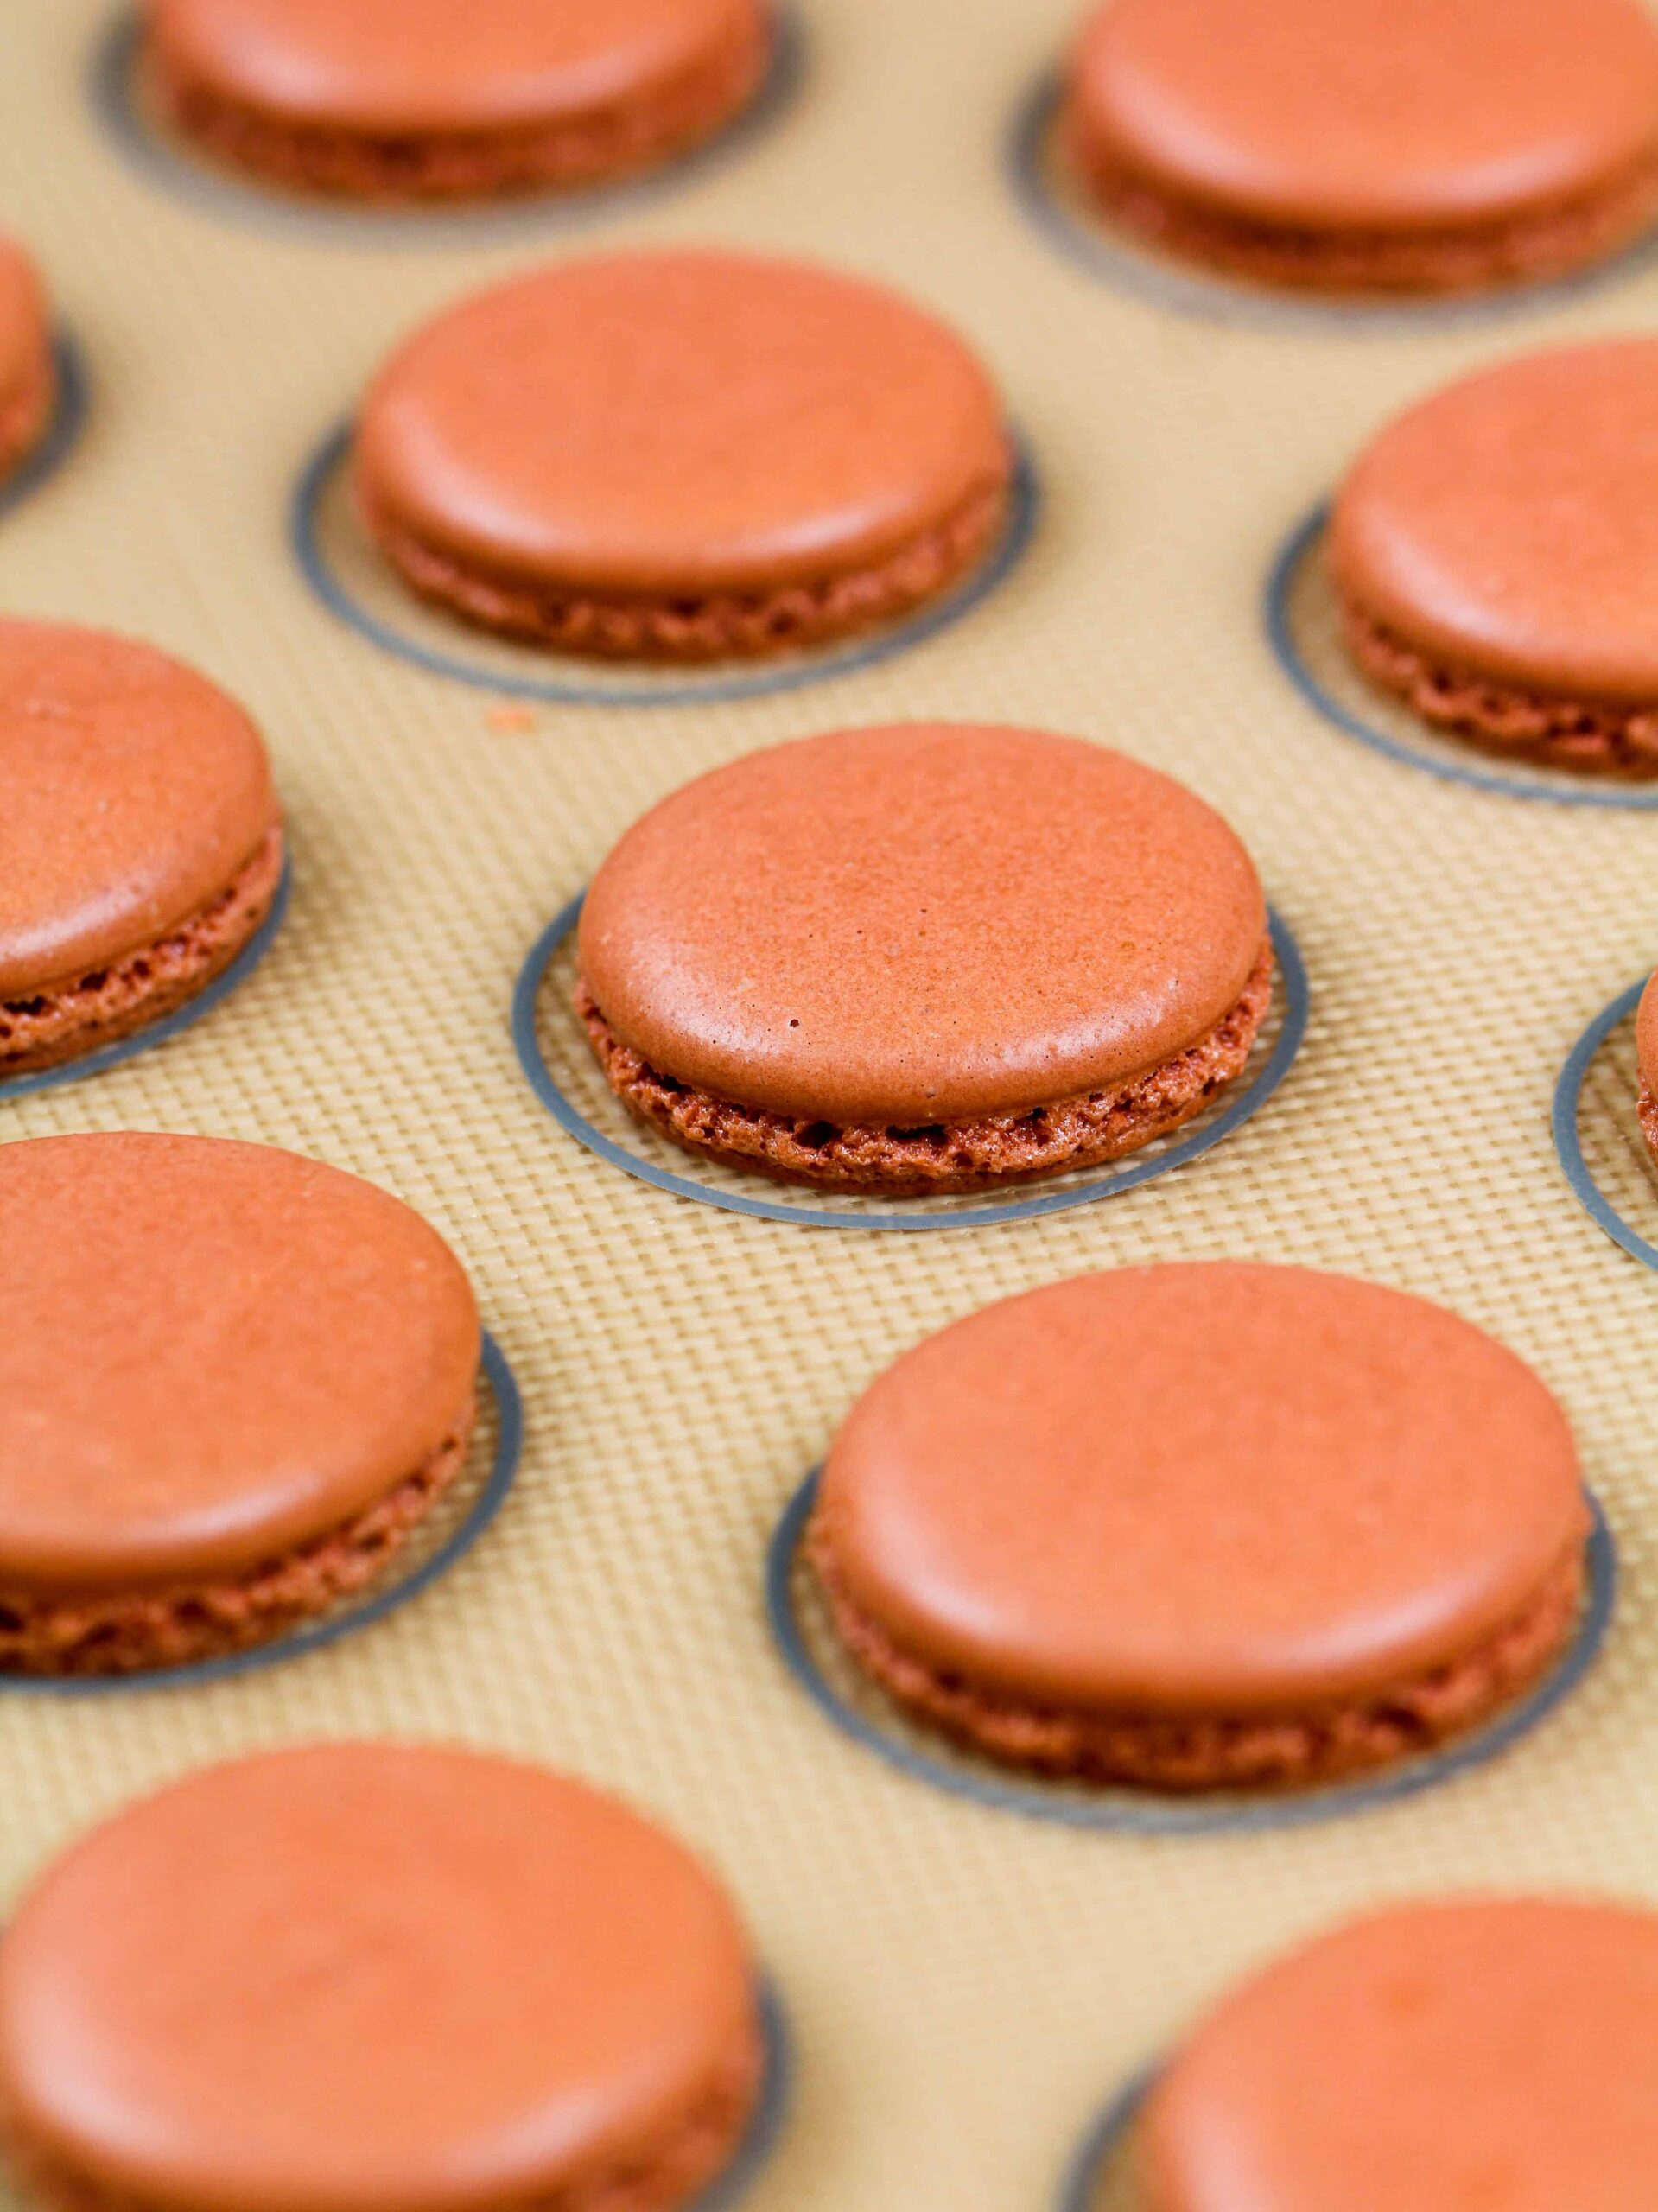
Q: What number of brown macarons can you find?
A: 12